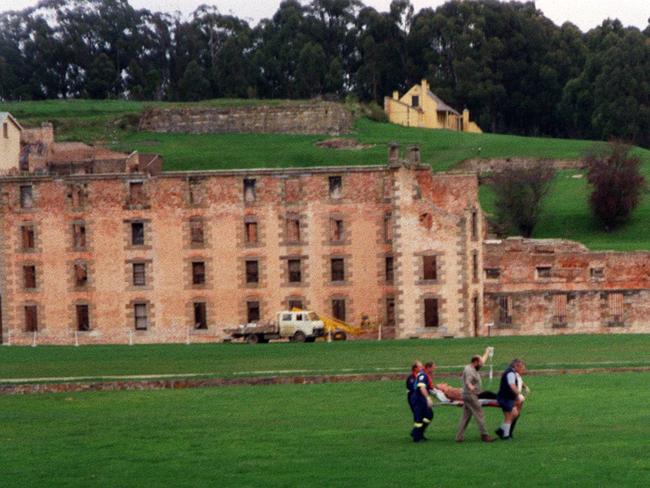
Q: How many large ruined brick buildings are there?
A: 1